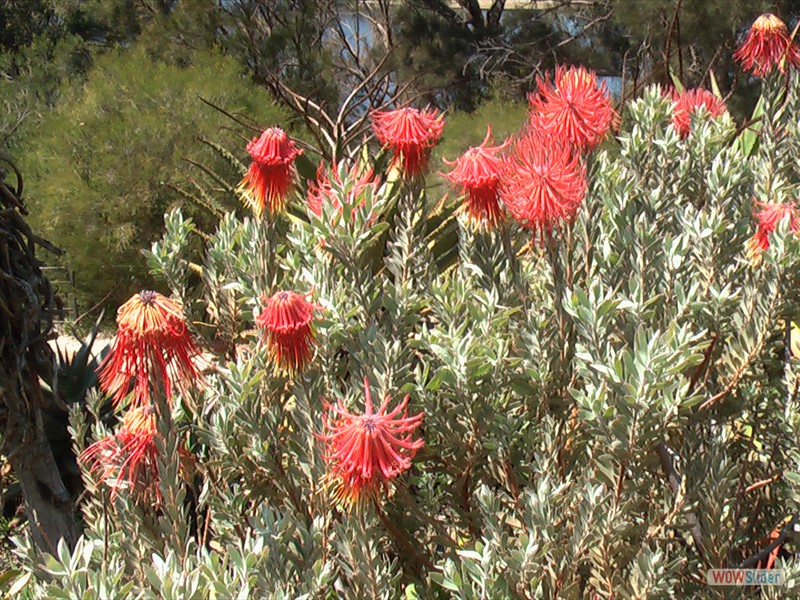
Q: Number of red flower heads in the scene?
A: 13